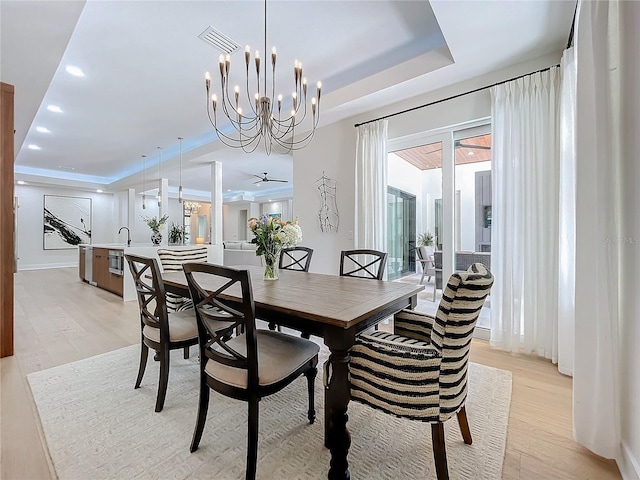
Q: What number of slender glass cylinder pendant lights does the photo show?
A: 3